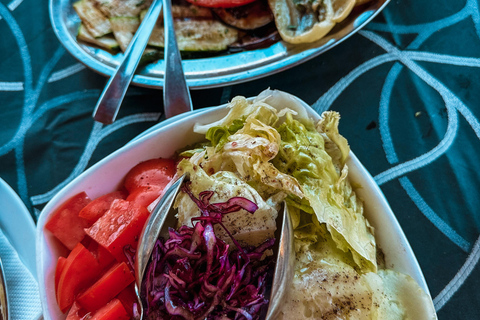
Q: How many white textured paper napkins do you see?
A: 1